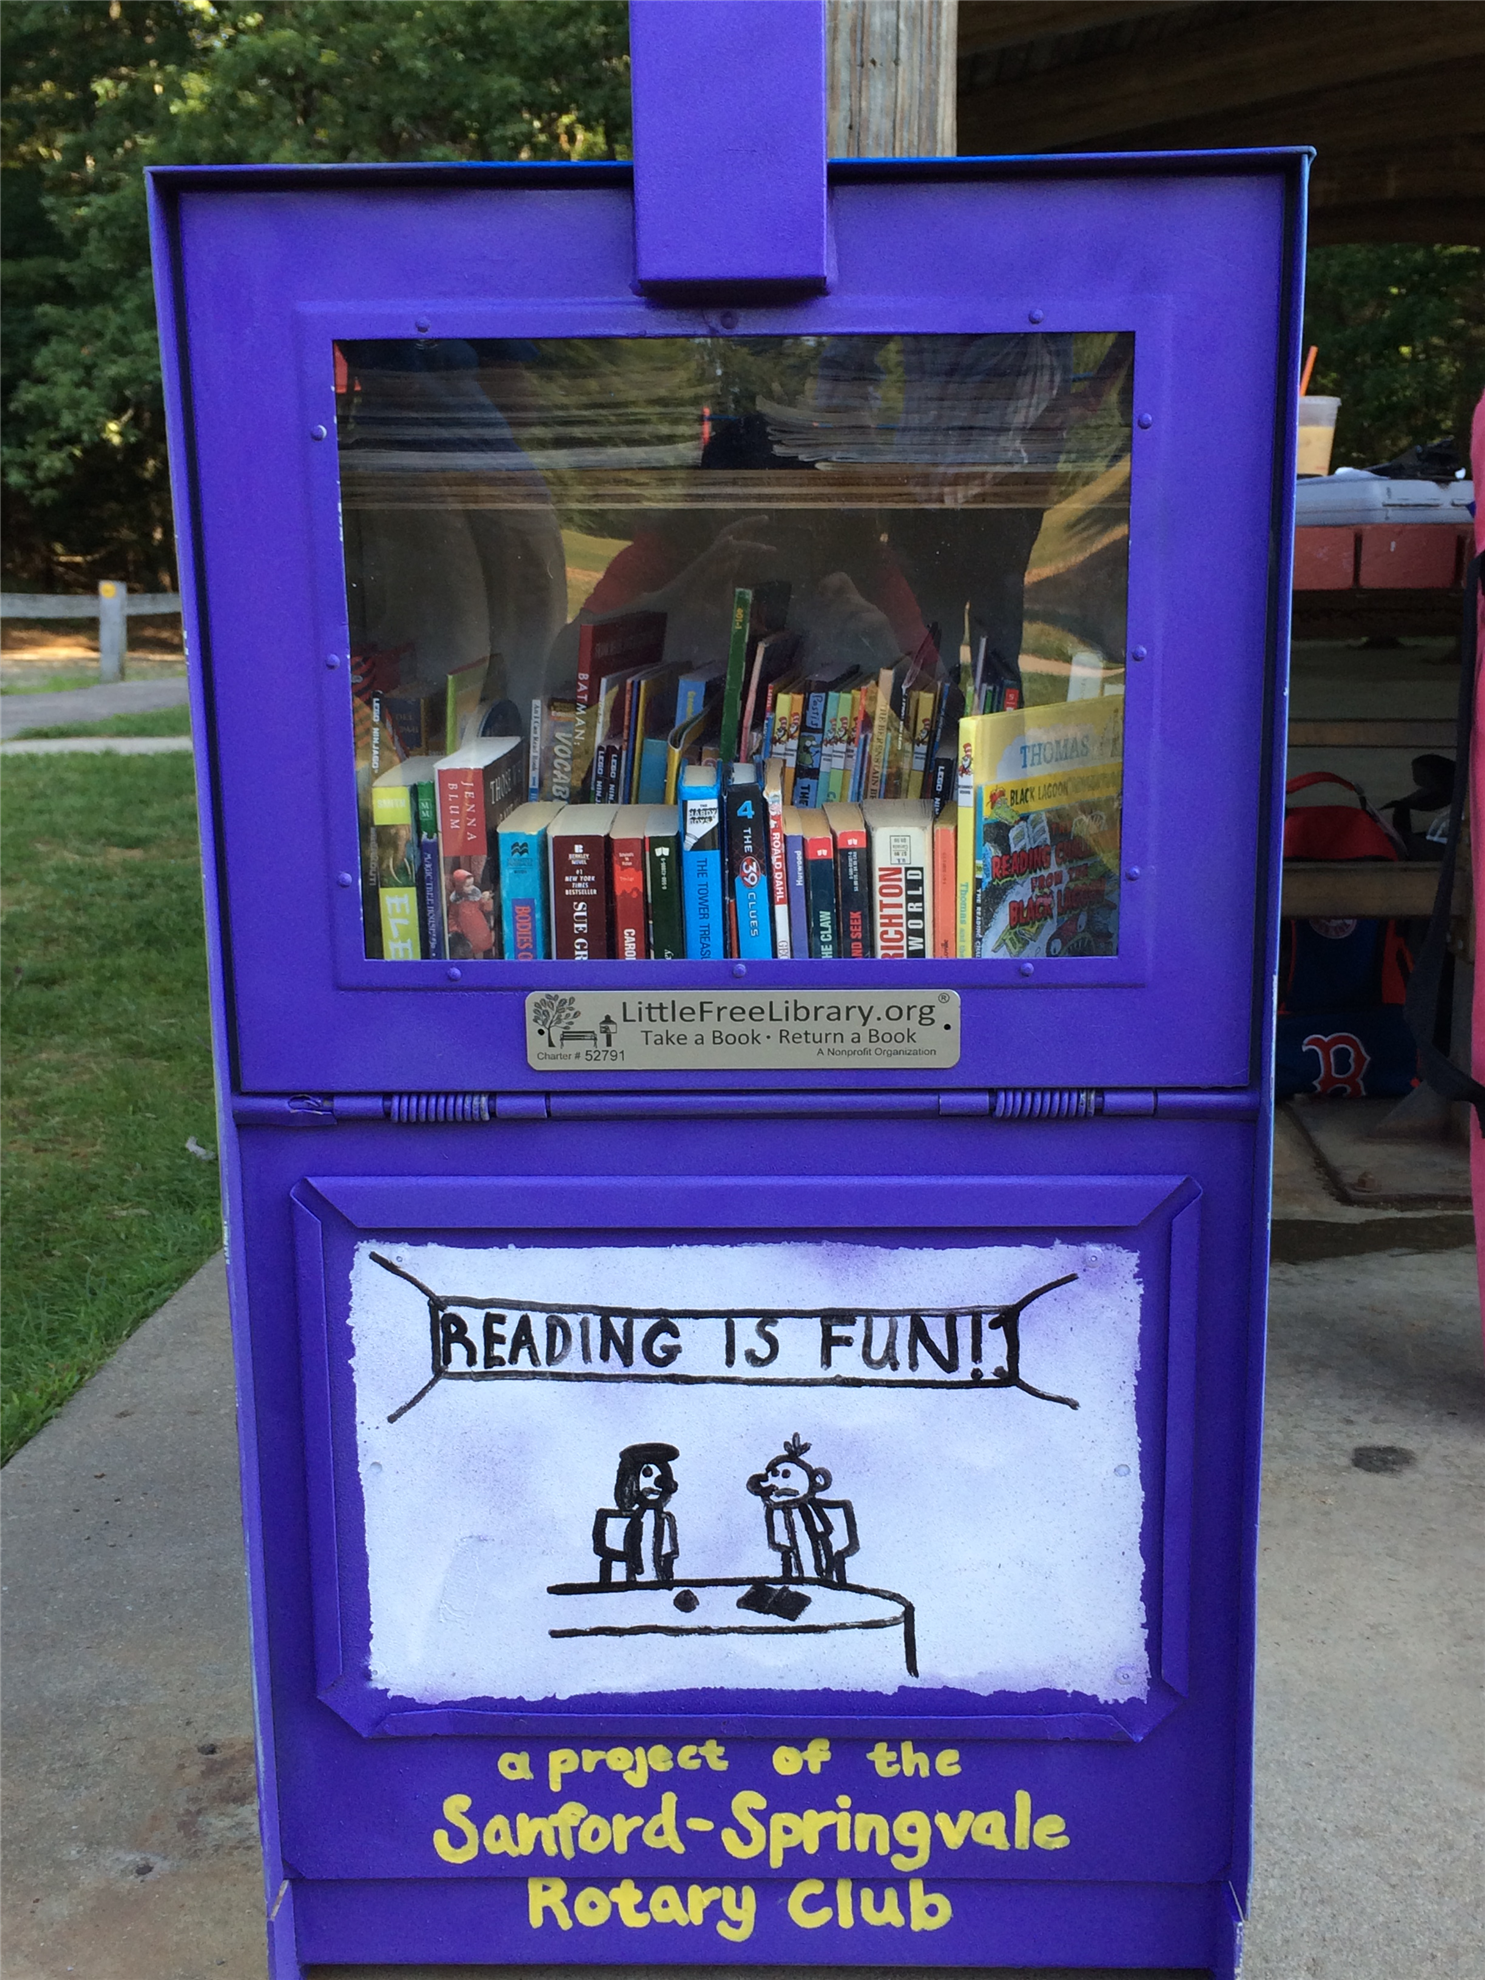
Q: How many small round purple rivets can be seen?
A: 12